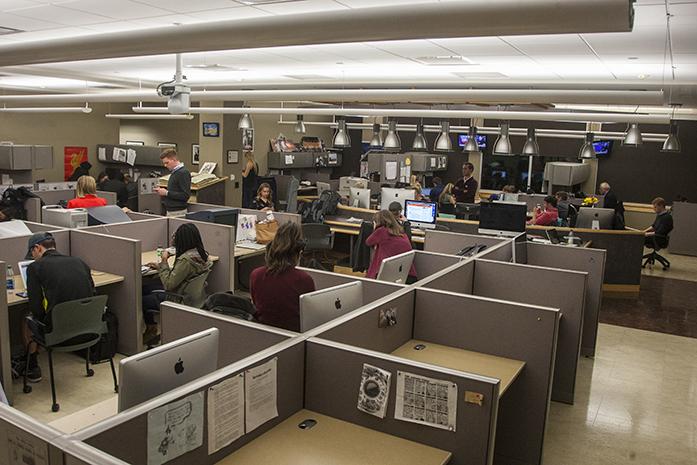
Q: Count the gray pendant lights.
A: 13